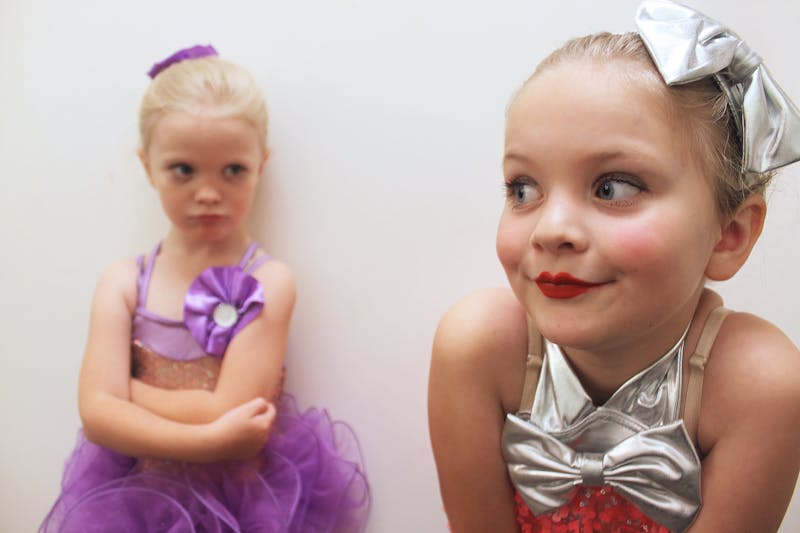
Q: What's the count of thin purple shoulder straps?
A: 4